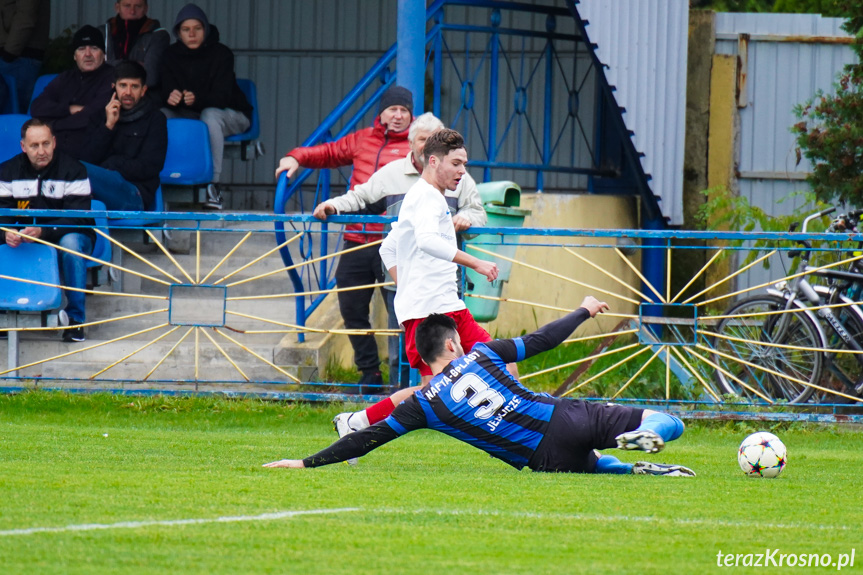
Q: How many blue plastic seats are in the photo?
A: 8